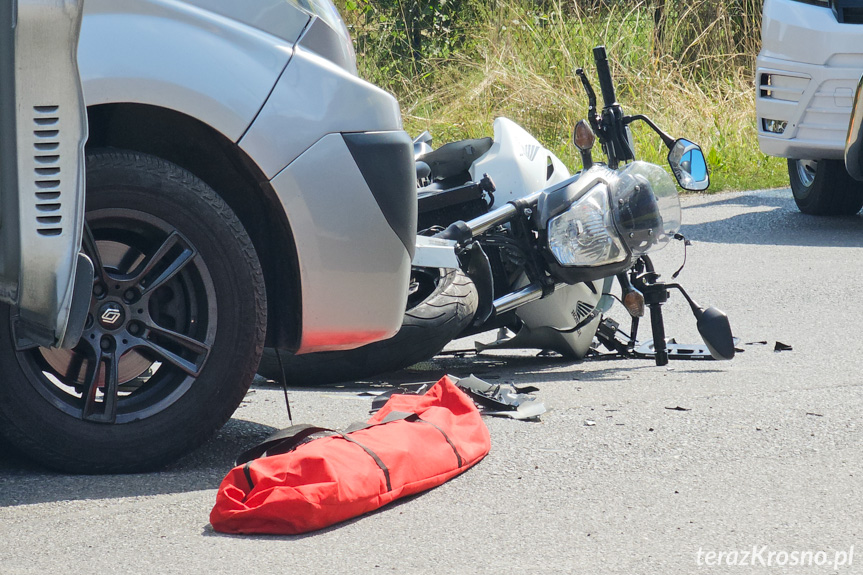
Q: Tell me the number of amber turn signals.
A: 2